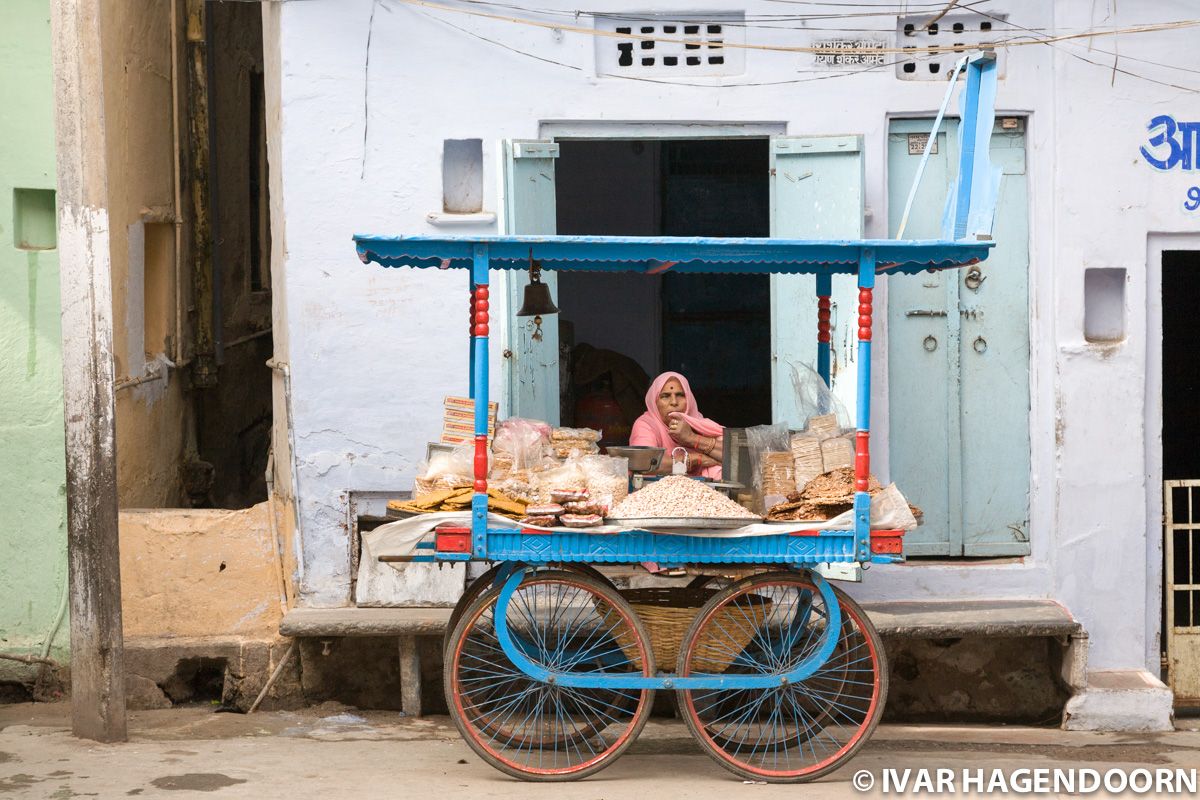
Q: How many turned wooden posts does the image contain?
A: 4